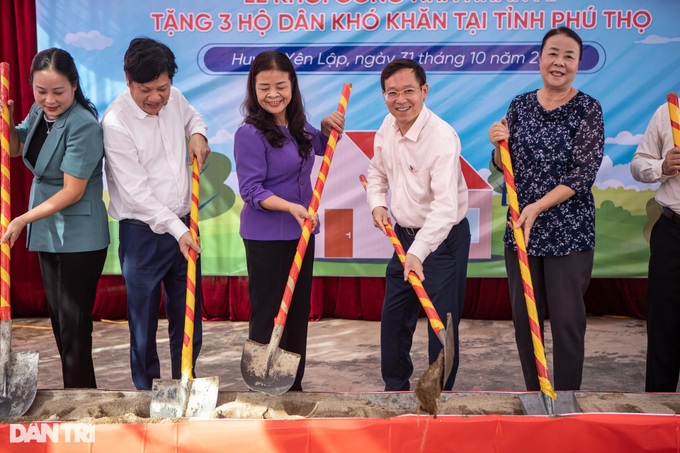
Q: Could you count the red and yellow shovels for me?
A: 6